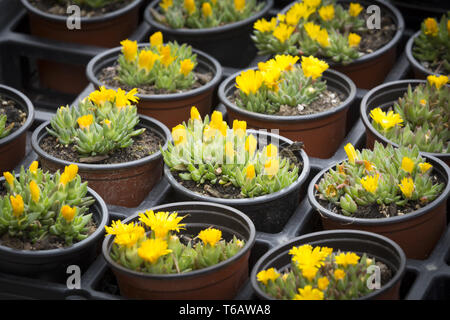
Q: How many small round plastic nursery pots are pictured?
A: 14